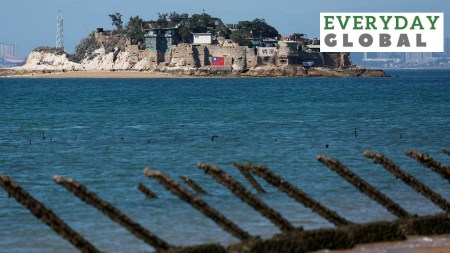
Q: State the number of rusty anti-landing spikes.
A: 12